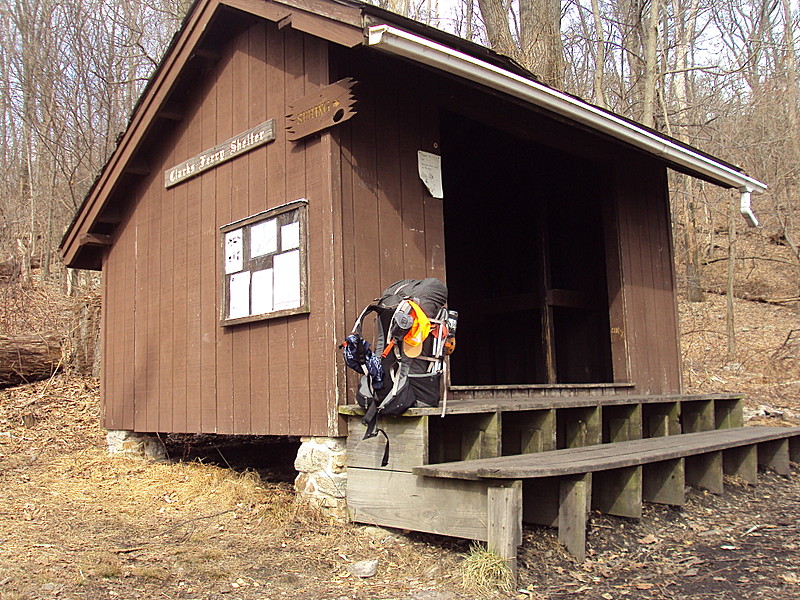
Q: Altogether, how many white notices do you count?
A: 7